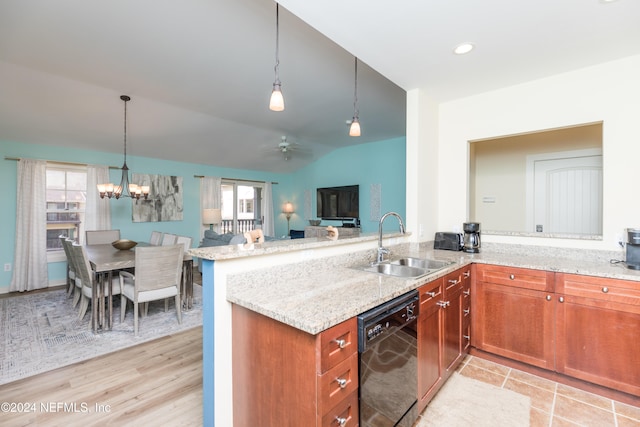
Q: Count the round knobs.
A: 15